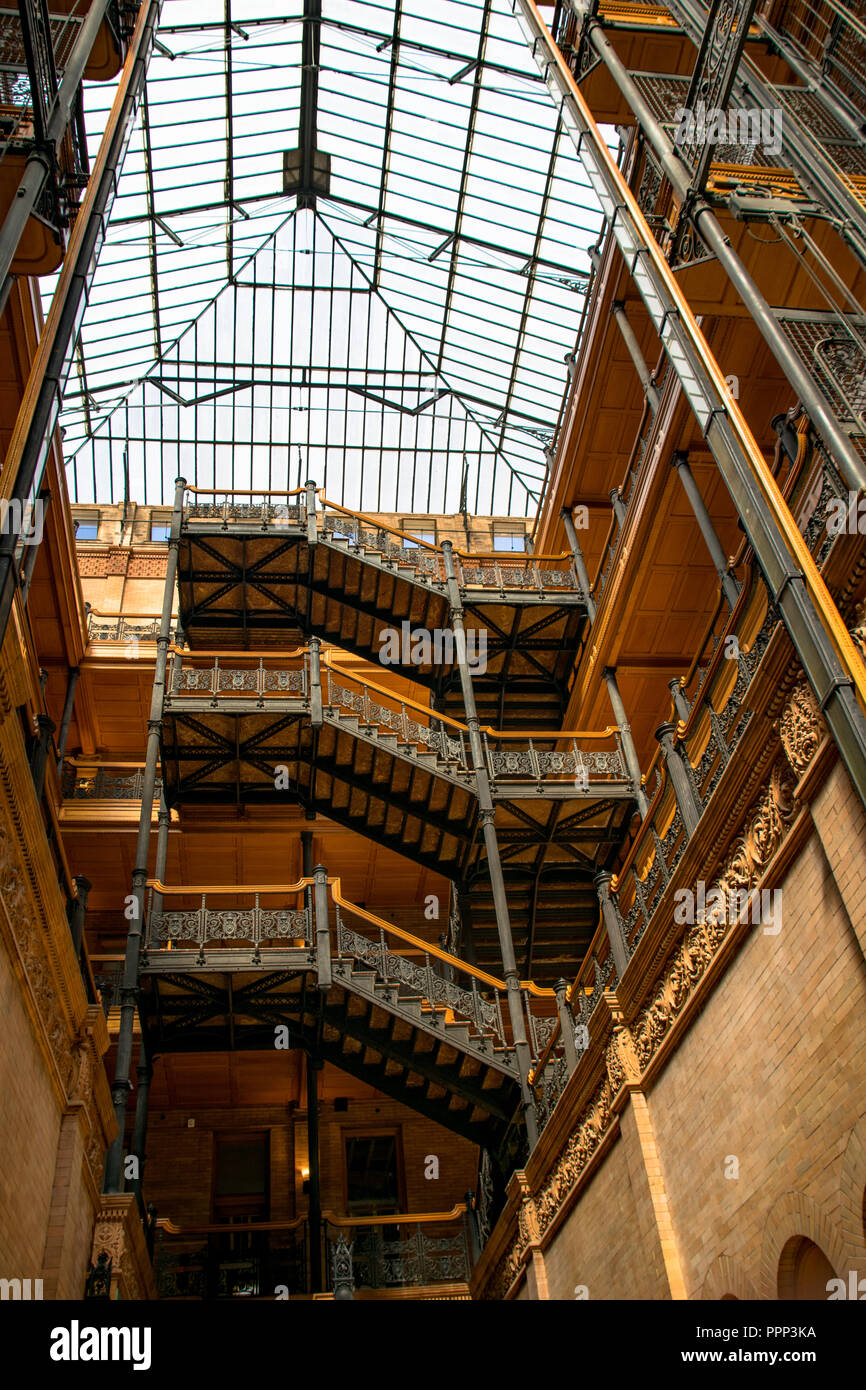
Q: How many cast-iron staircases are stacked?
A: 3